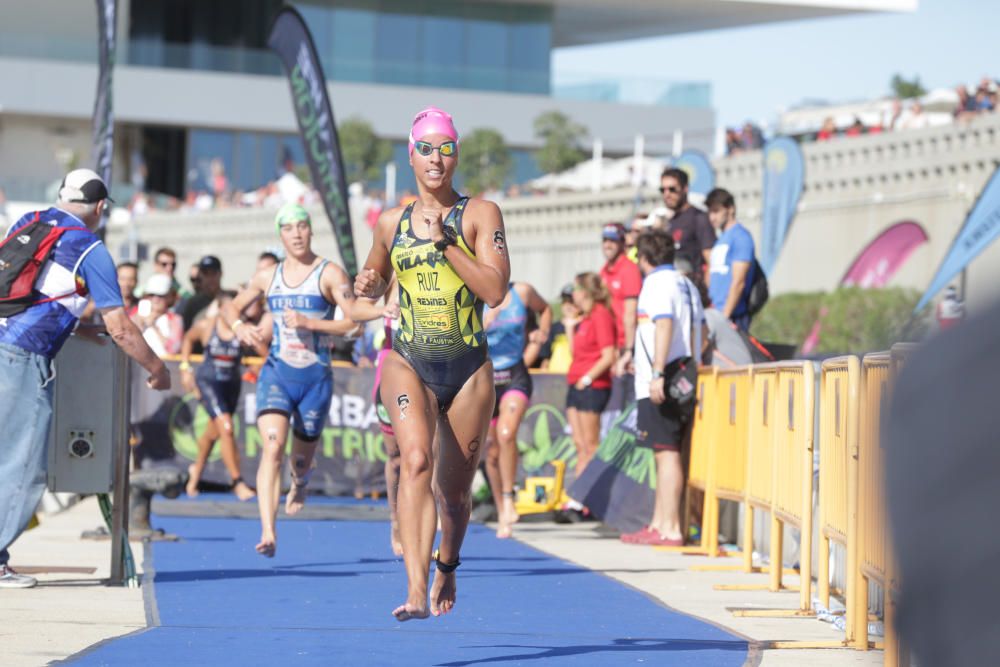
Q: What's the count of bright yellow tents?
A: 0